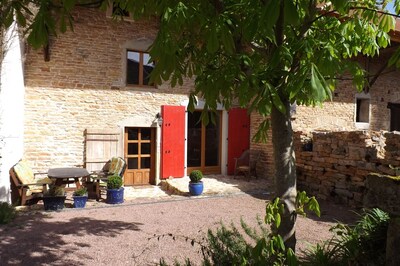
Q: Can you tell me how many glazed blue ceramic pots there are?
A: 4